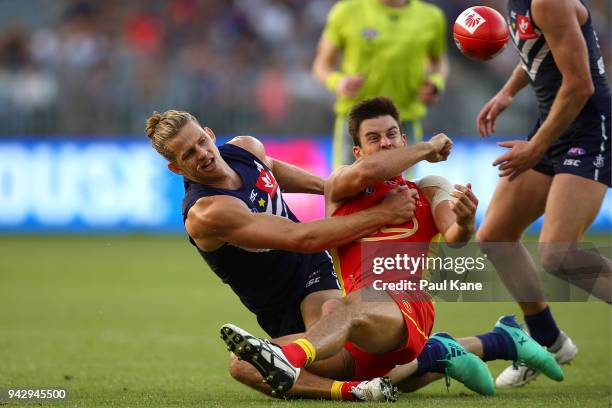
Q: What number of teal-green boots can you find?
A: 2